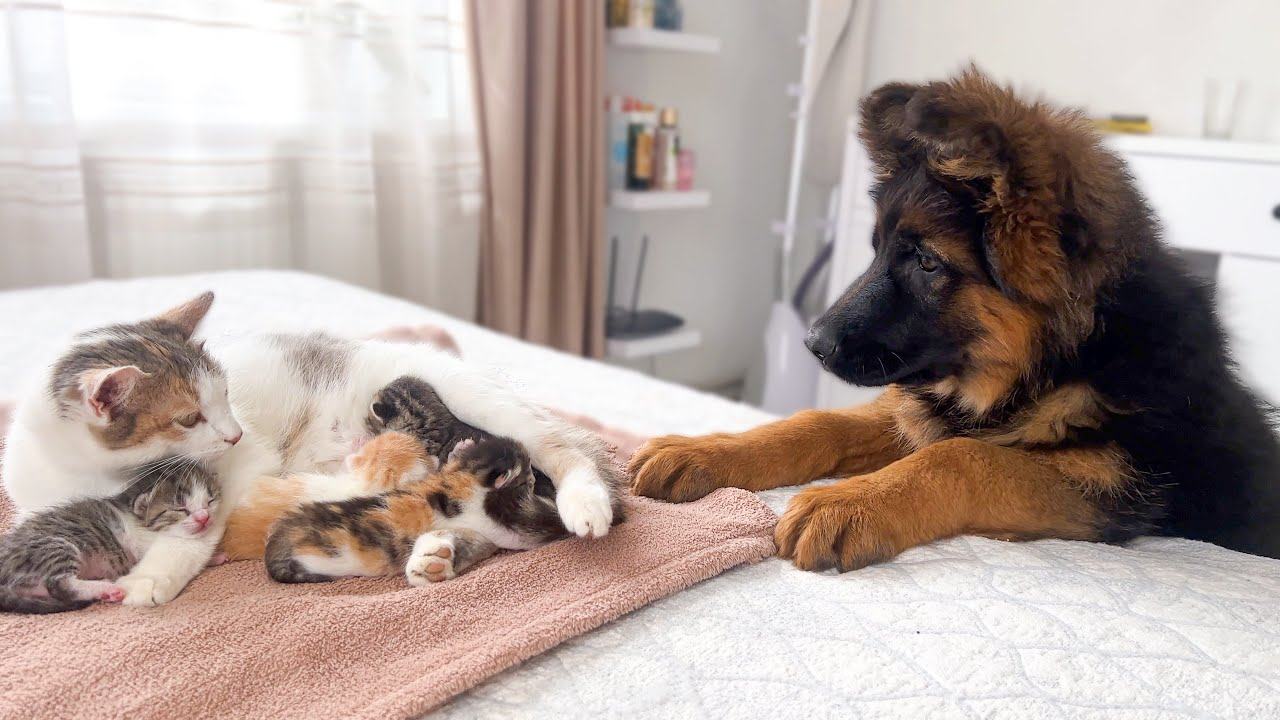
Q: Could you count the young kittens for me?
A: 4